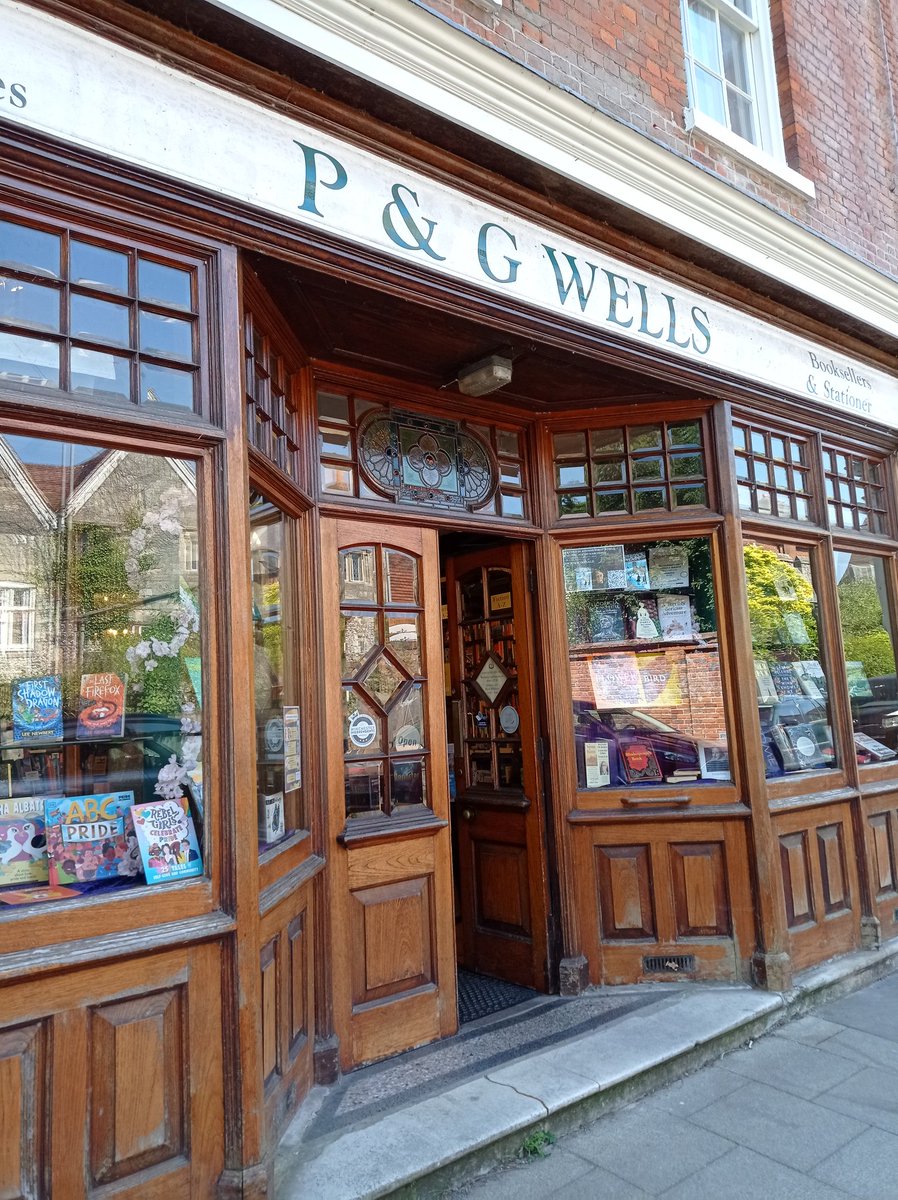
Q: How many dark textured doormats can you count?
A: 1